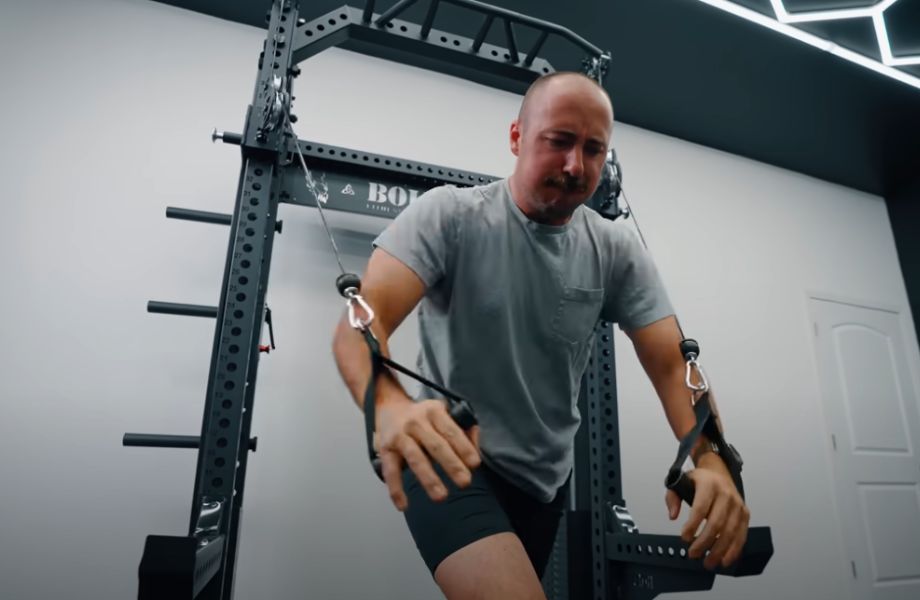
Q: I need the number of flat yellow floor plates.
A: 0